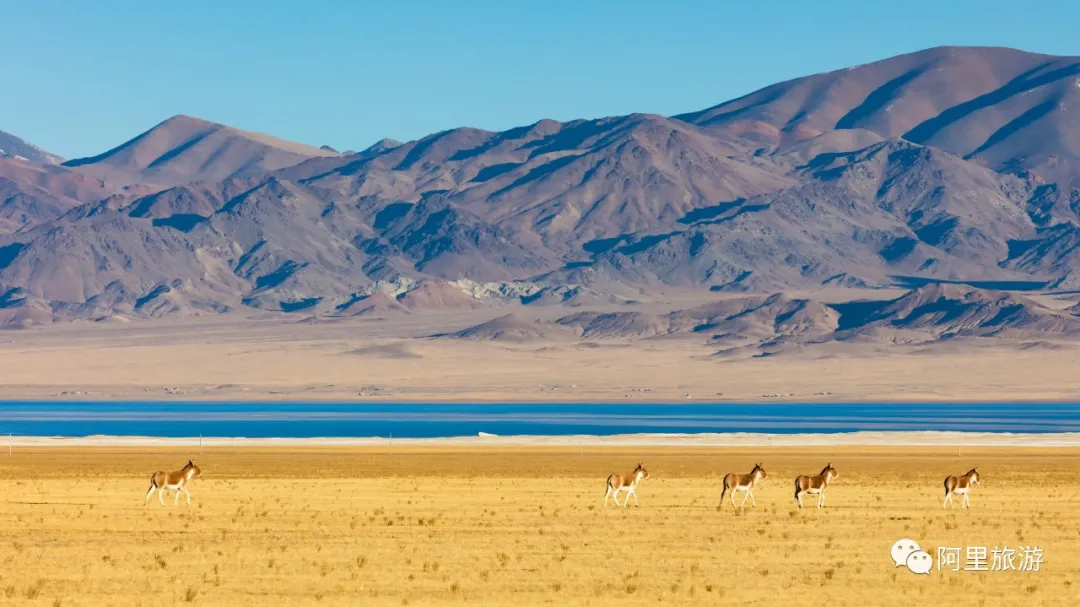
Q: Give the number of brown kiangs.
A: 5